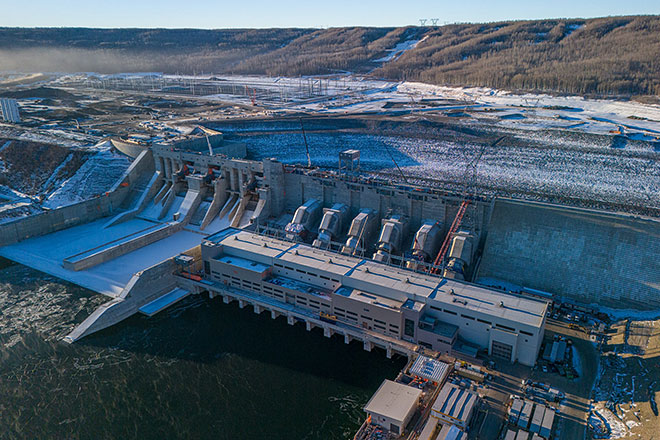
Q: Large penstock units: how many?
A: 6